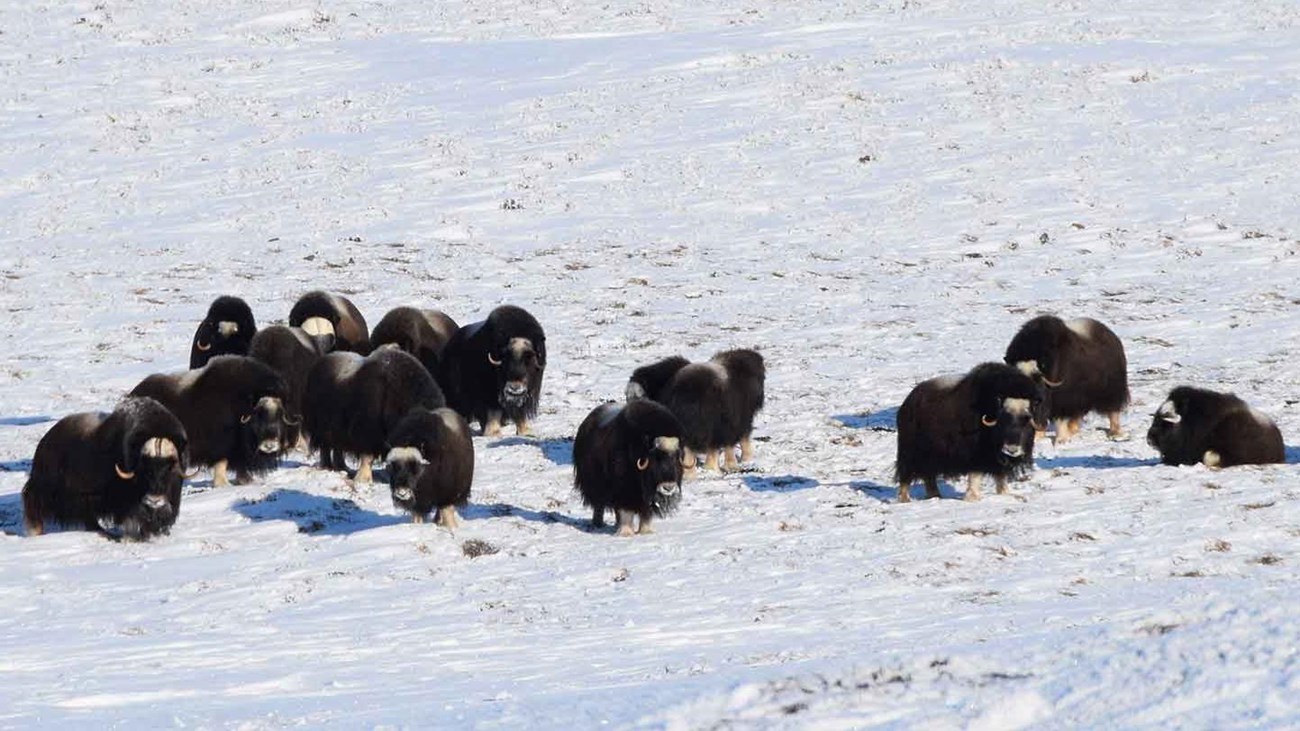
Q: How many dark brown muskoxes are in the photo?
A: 15